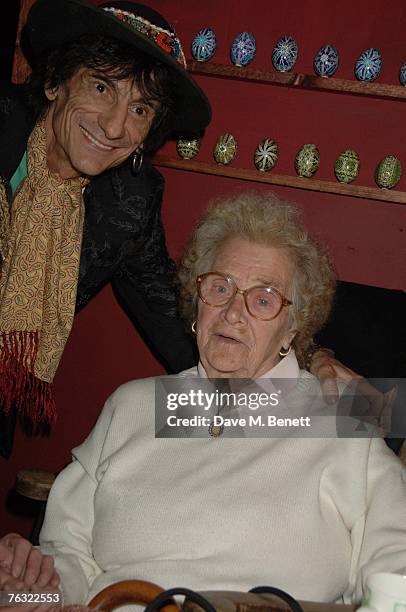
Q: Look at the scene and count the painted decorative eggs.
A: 12